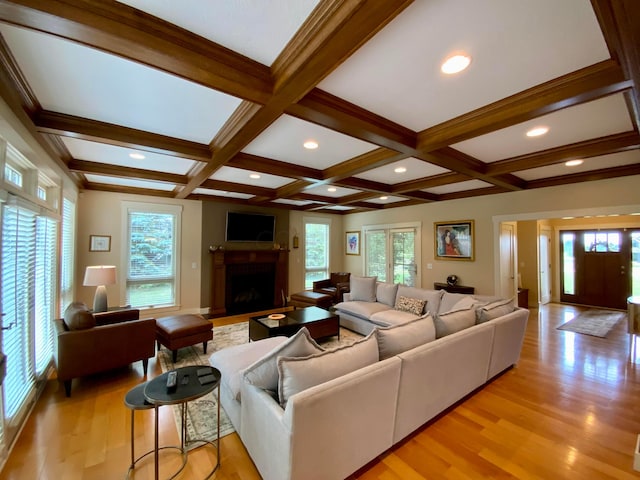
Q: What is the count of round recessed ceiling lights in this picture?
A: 9